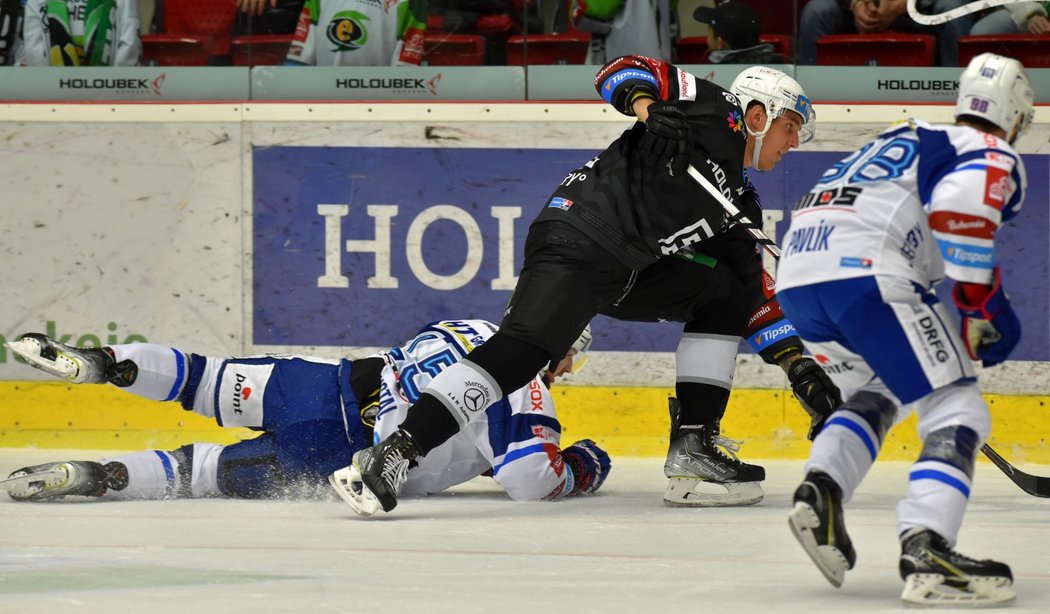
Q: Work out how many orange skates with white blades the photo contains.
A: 0